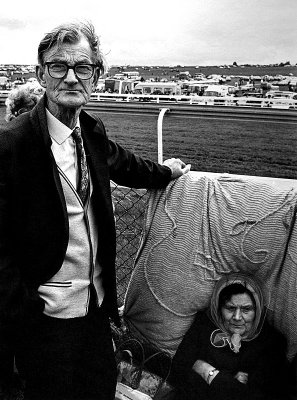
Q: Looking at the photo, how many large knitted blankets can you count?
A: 1